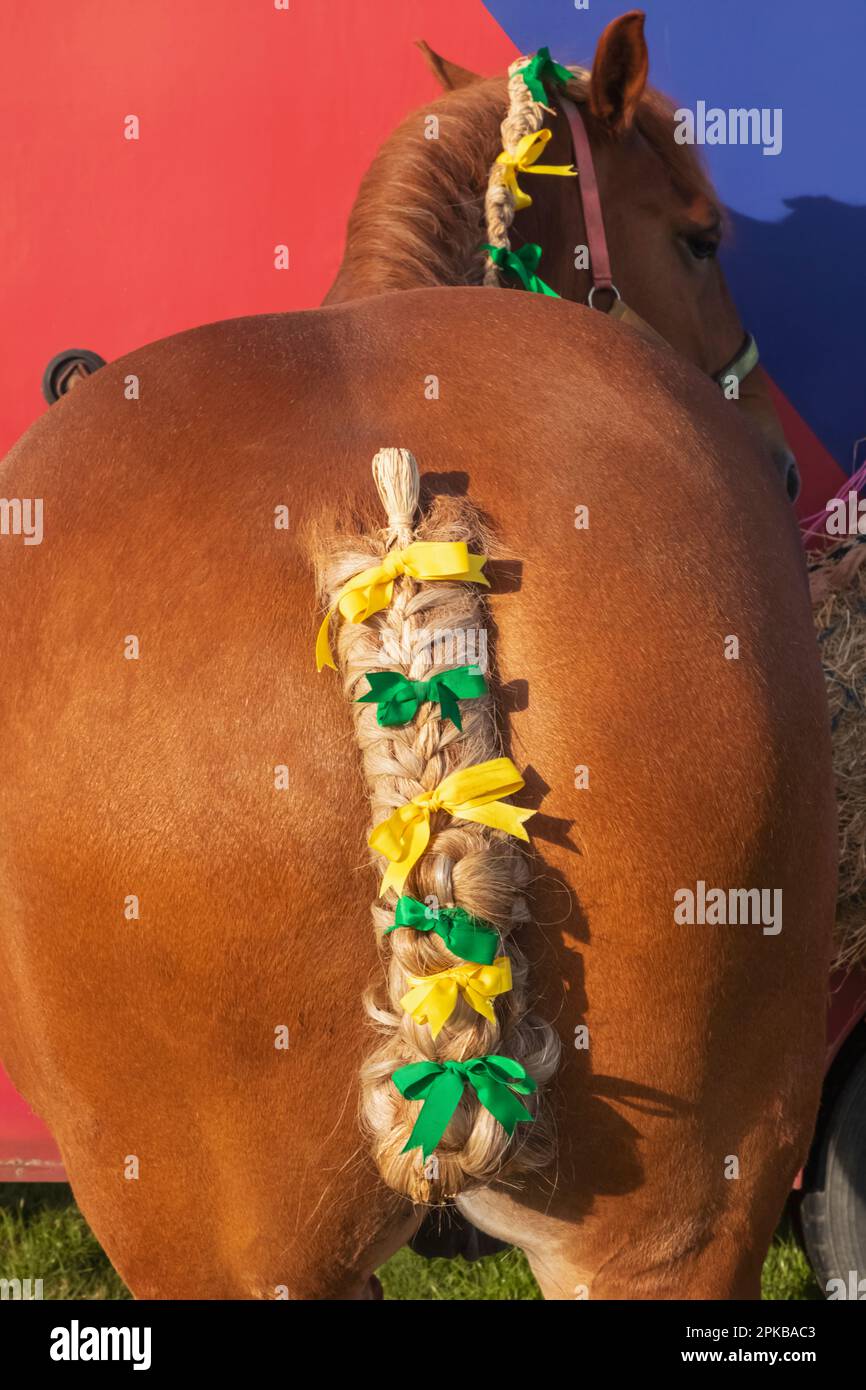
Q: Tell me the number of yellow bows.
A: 4